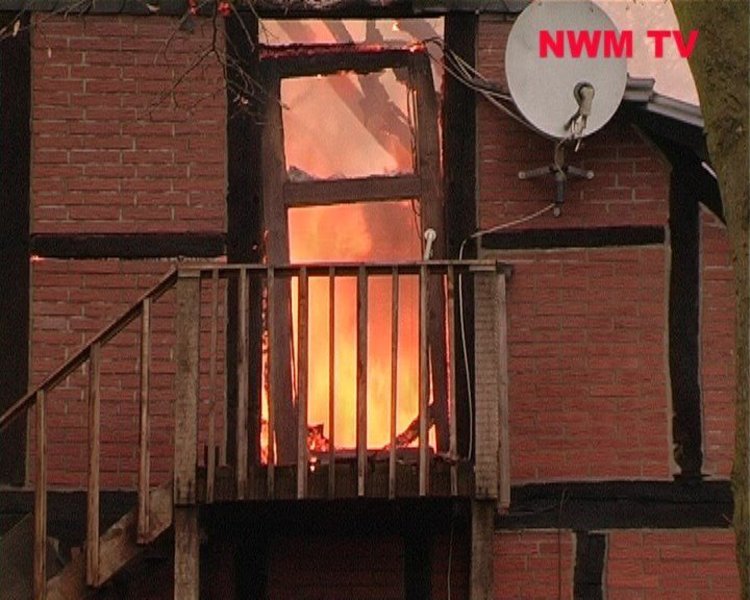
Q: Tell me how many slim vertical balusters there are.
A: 12